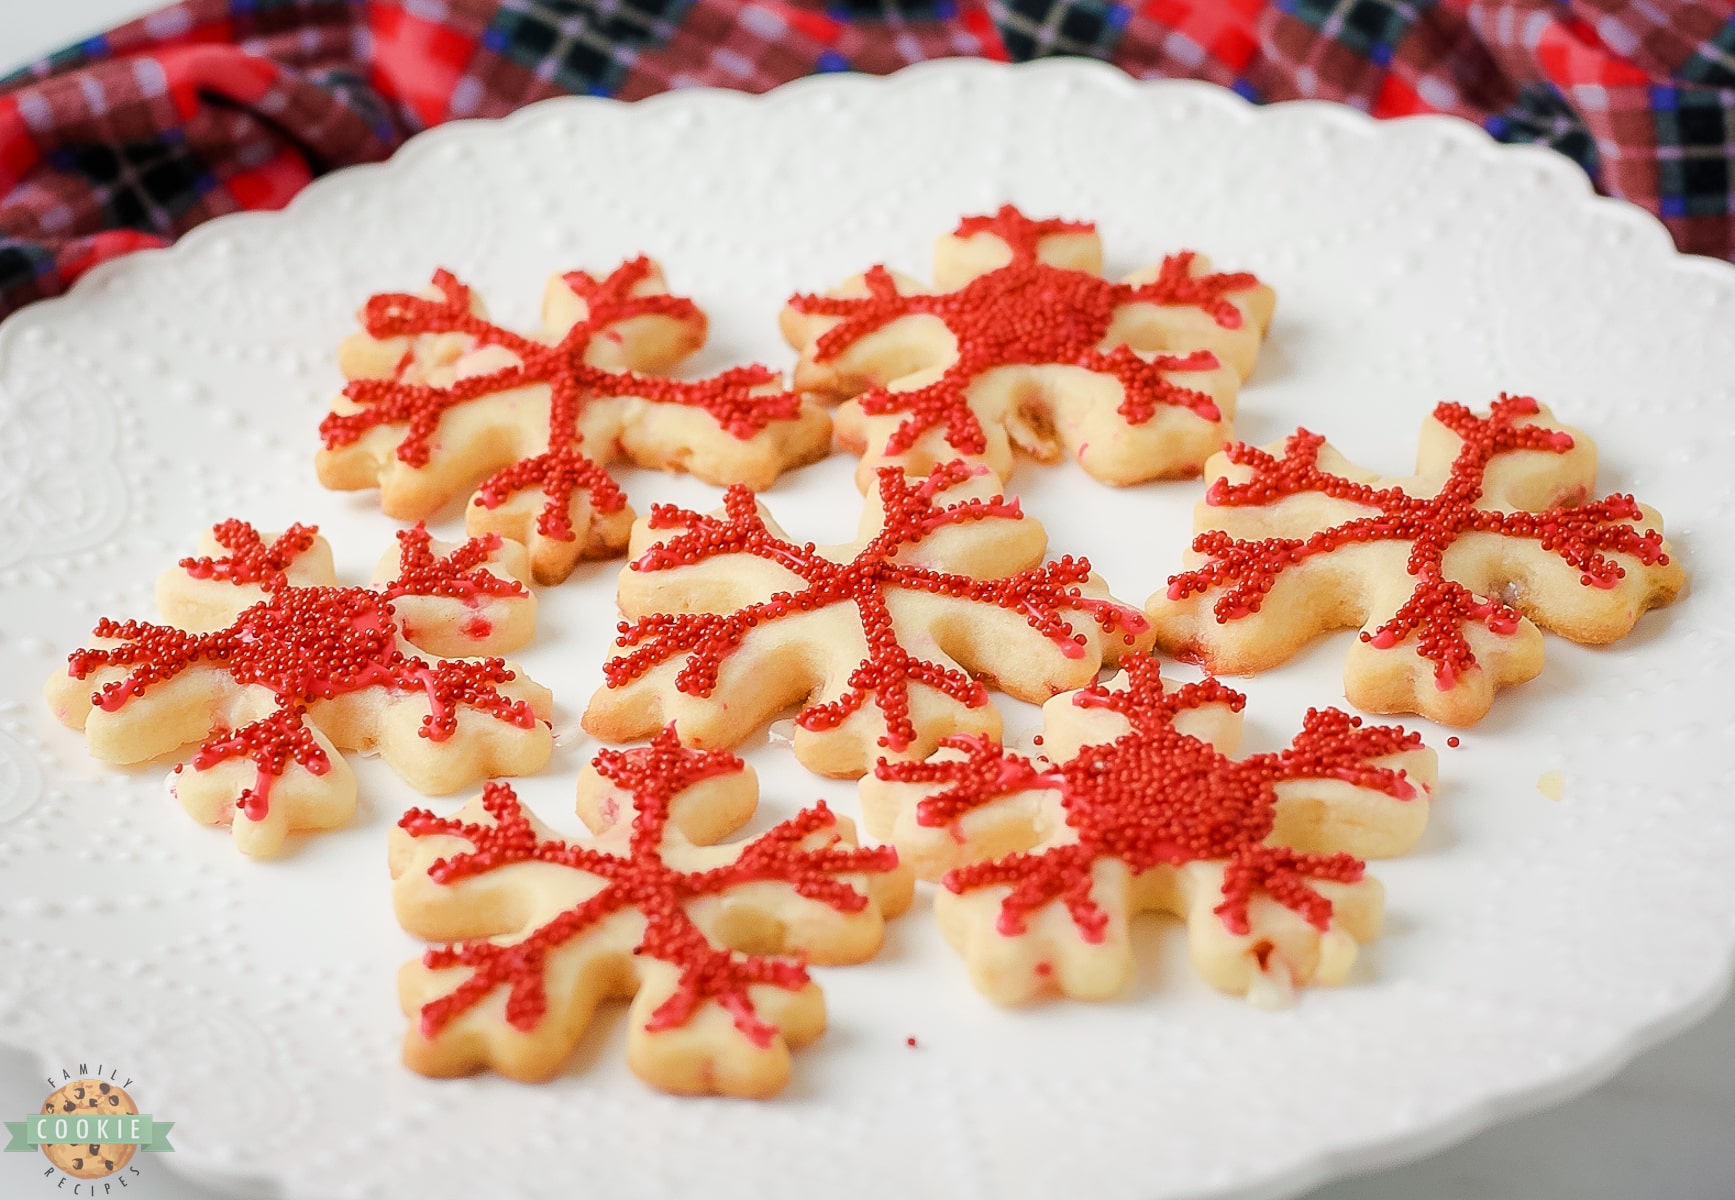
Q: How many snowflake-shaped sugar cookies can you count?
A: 7